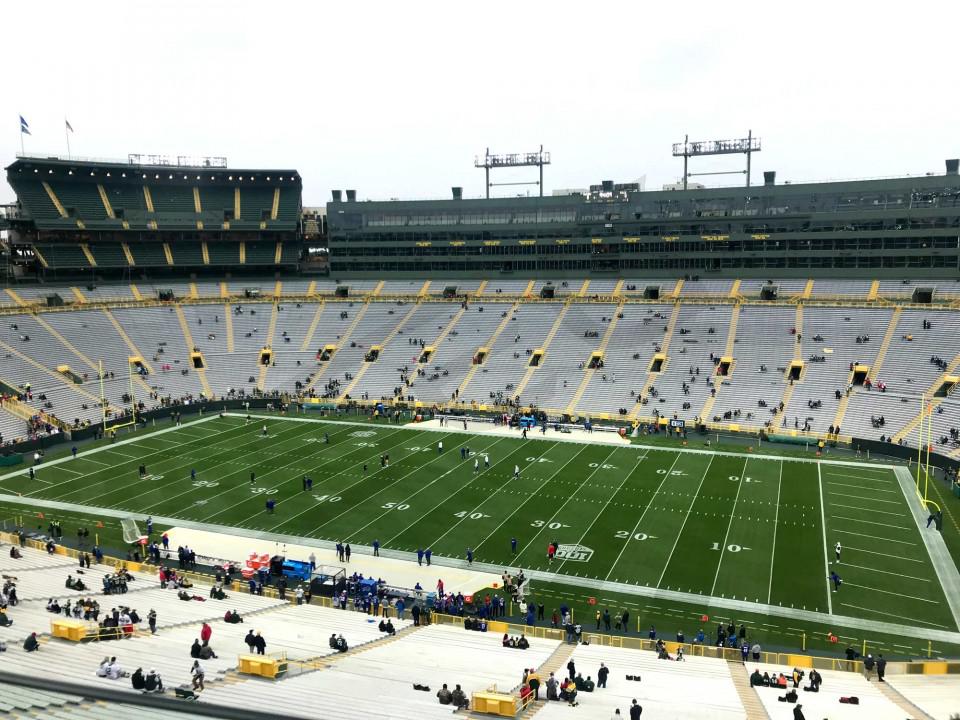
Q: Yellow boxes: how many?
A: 3